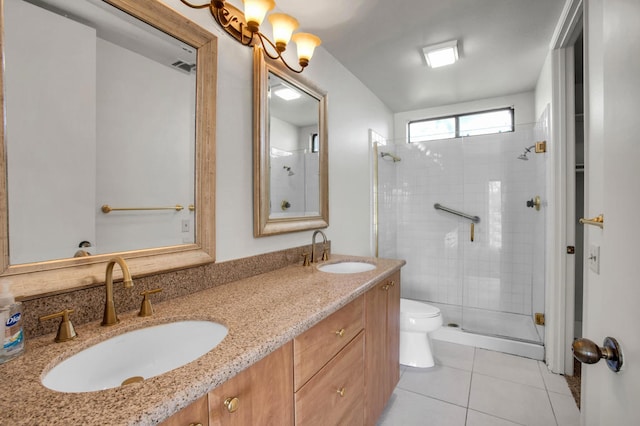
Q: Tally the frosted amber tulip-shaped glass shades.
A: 3